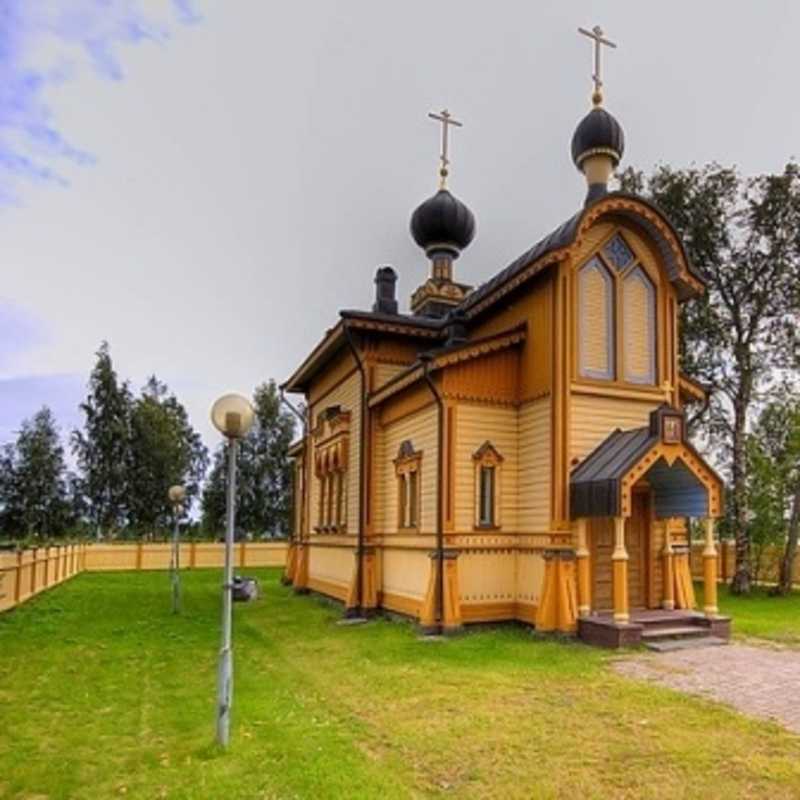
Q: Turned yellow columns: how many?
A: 4